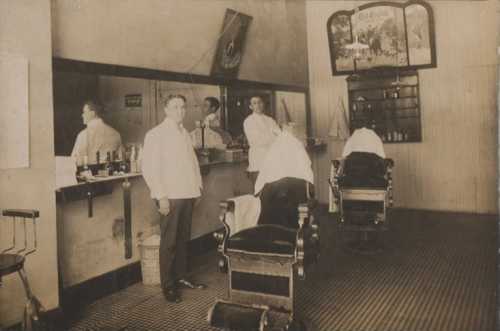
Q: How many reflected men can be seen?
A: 2